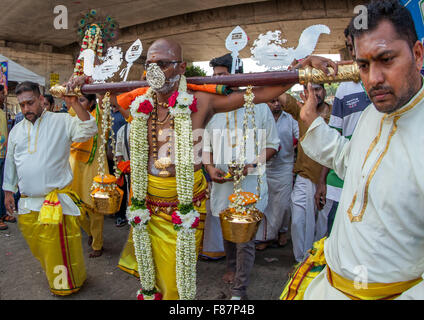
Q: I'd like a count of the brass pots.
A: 2